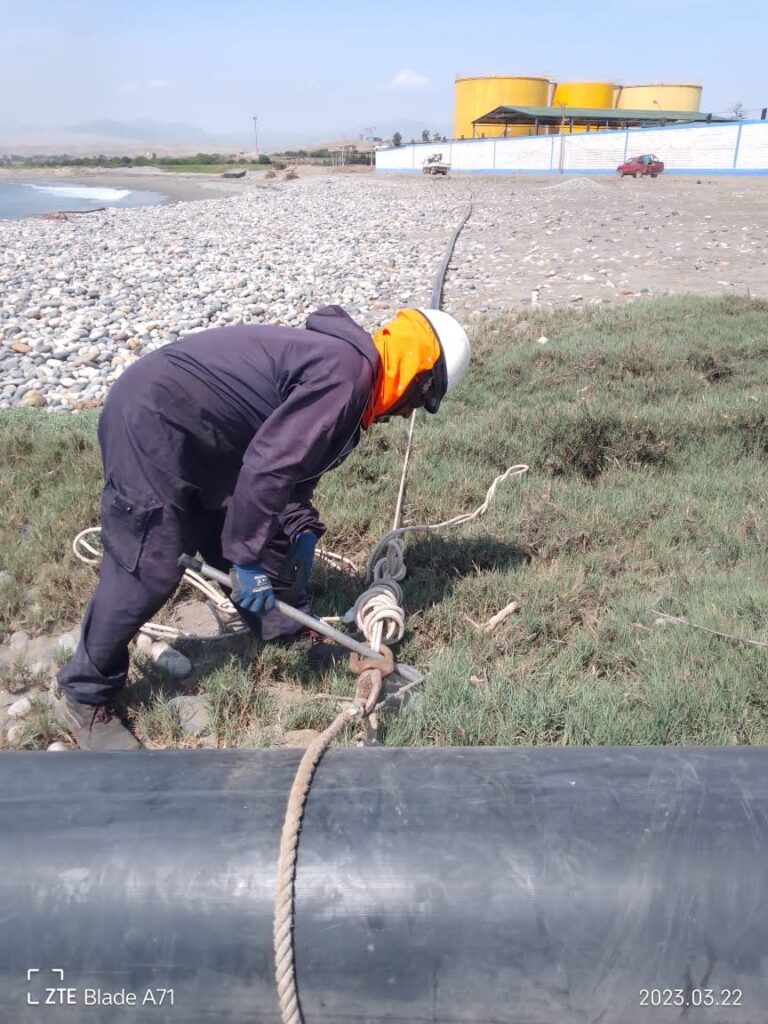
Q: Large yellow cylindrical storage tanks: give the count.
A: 3